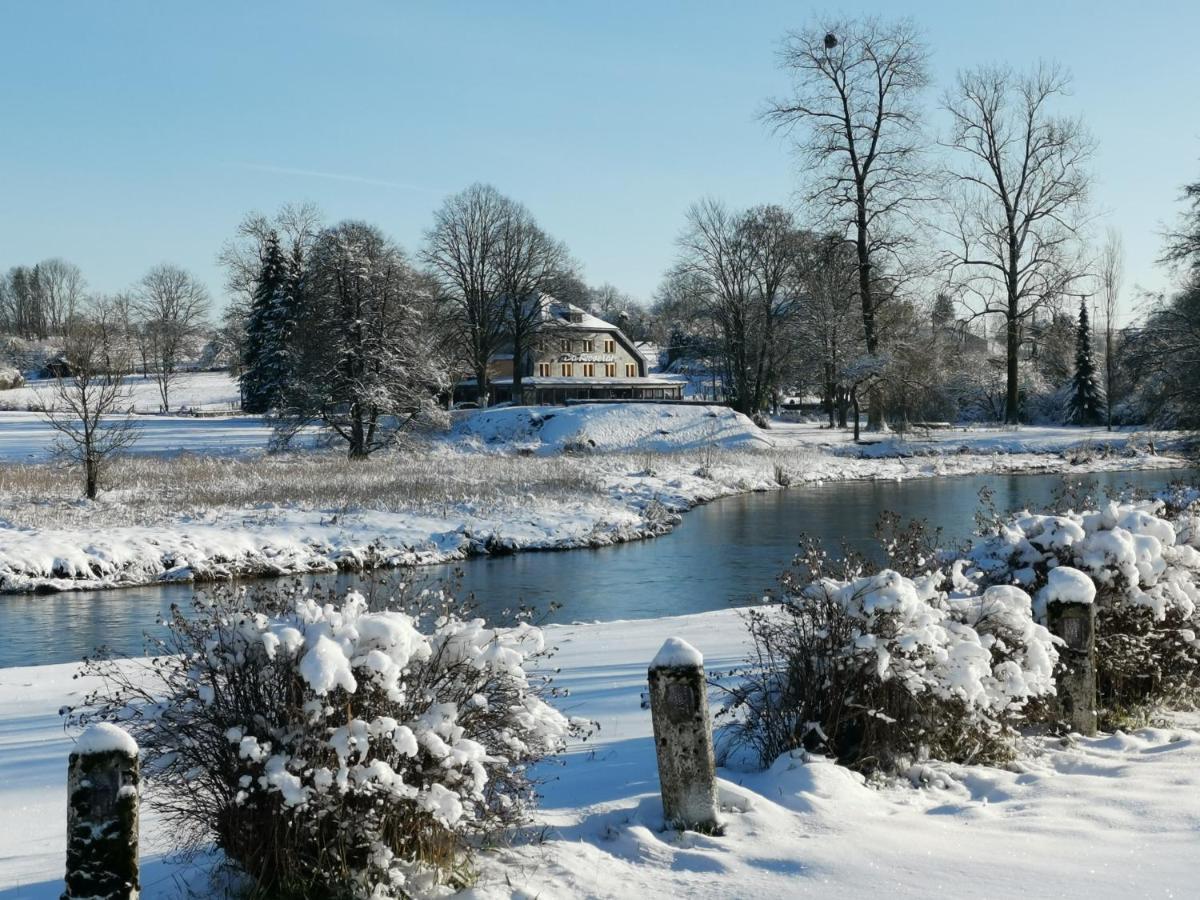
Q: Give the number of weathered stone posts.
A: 3